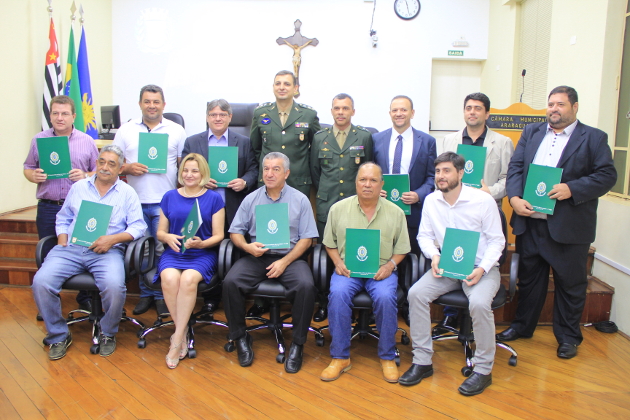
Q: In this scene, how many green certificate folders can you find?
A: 11